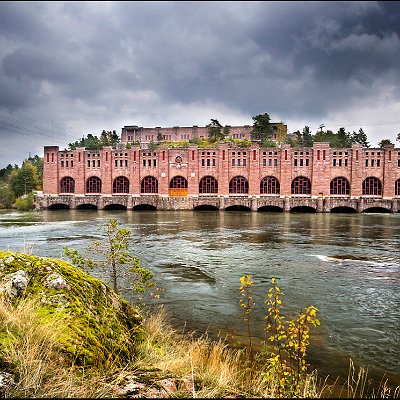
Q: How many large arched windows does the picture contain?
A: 12